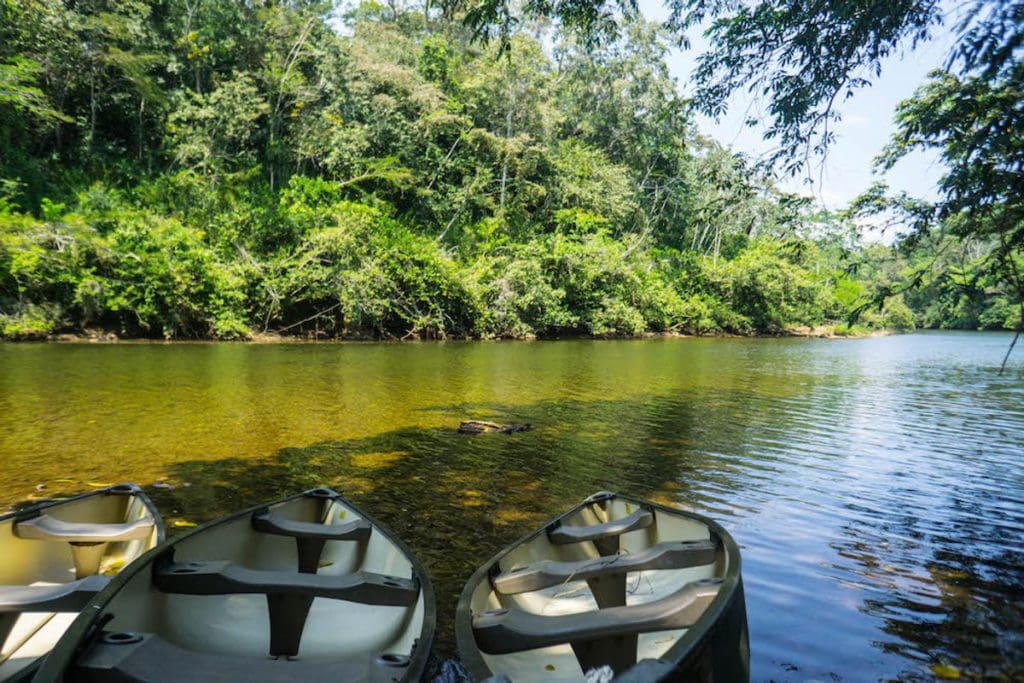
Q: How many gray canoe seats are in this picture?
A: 8